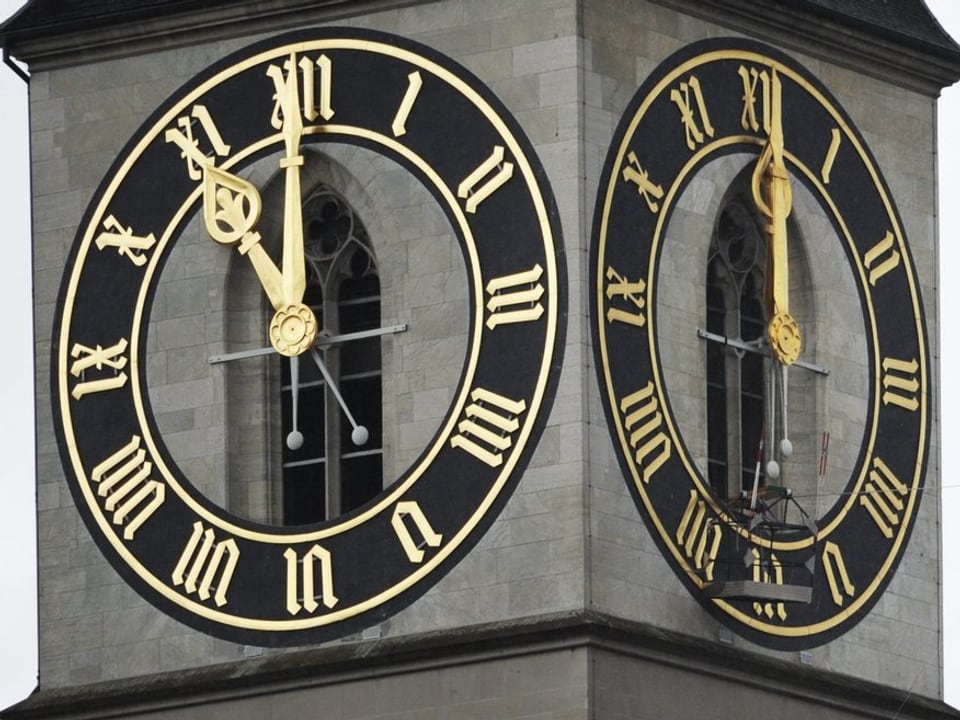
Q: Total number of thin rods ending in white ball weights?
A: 4